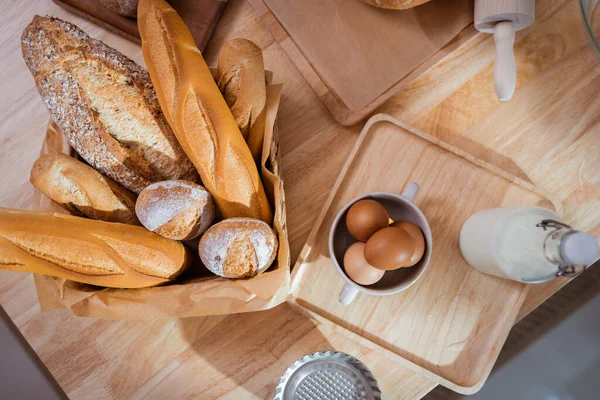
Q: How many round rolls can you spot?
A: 2